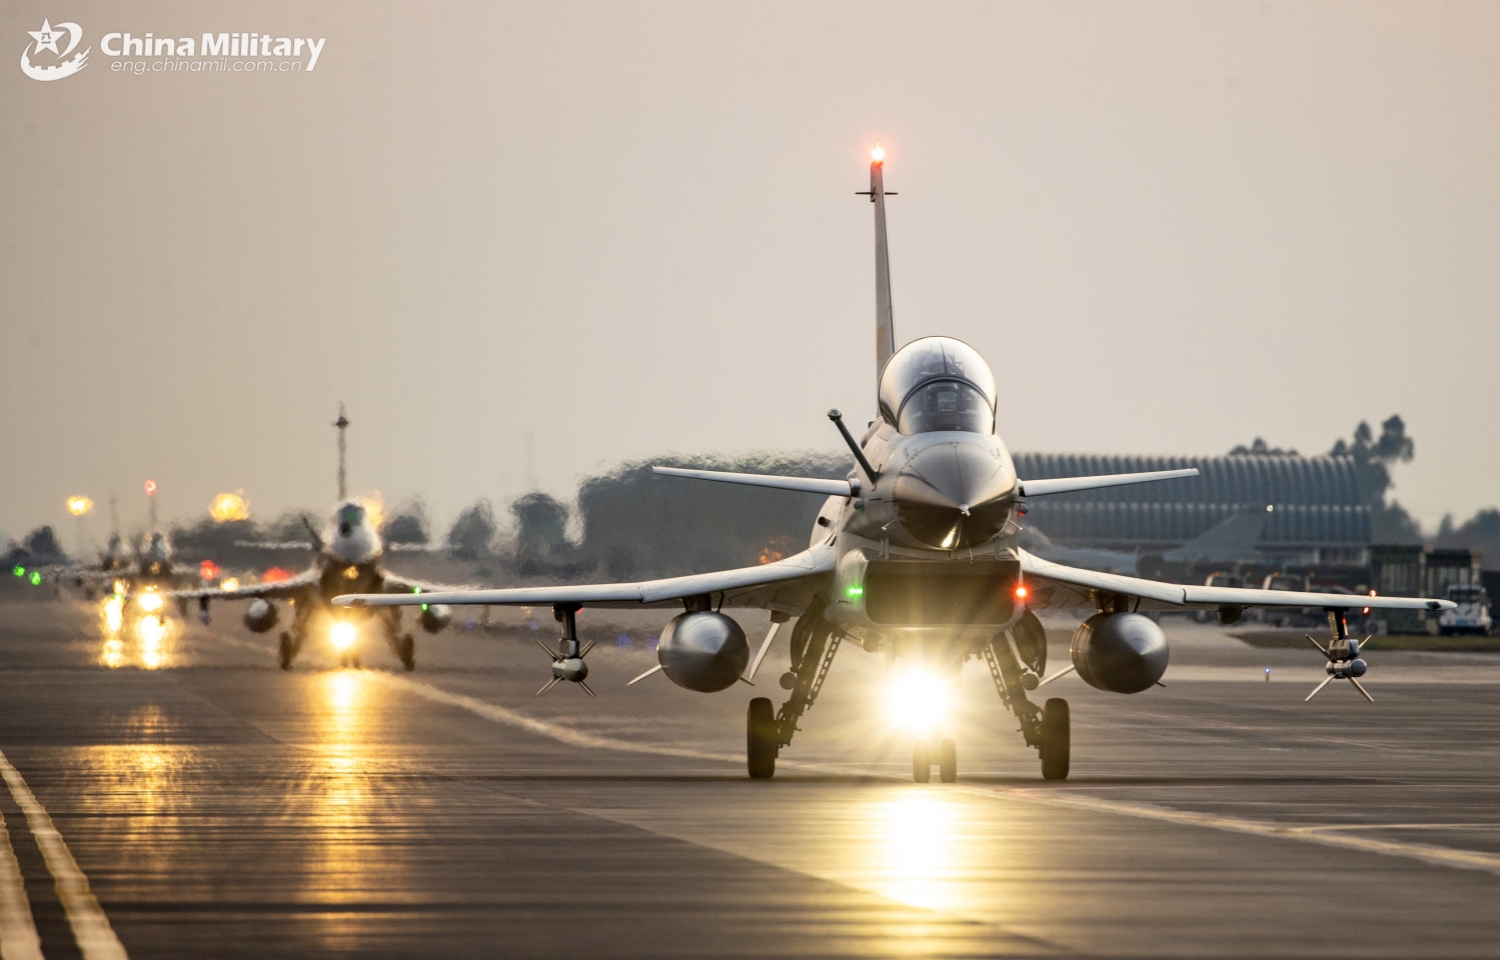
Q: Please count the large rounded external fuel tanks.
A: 4